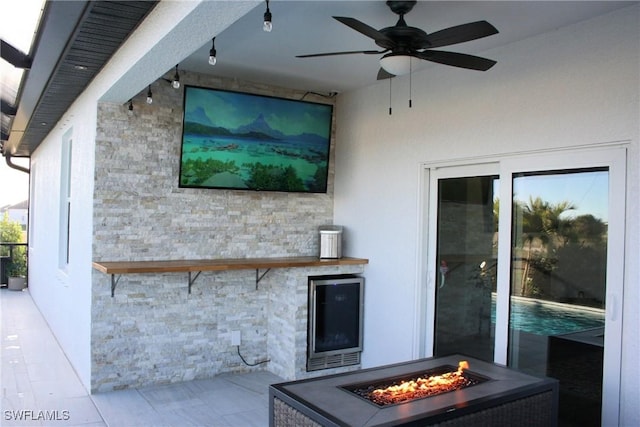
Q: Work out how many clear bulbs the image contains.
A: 5